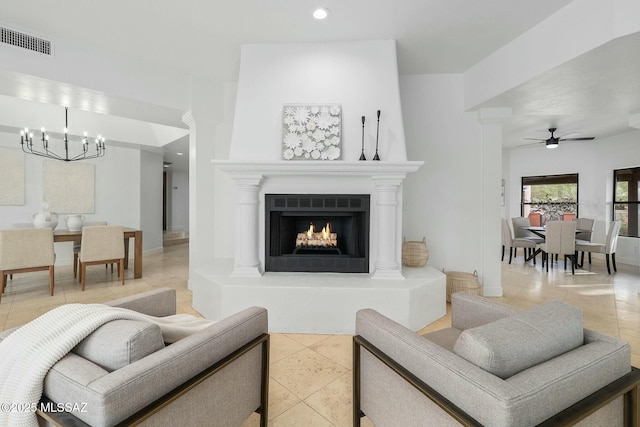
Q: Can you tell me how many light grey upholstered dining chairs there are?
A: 5